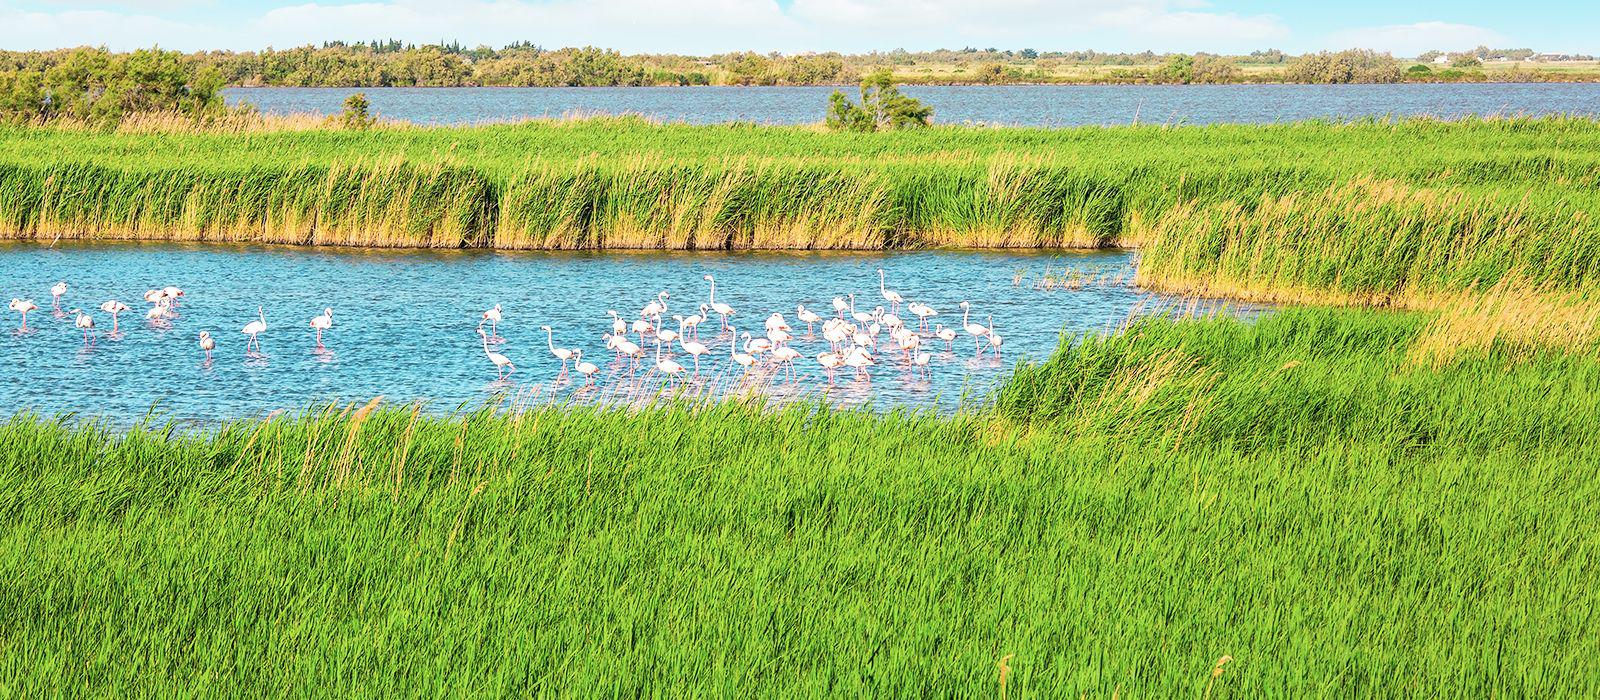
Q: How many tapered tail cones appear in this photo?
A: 0